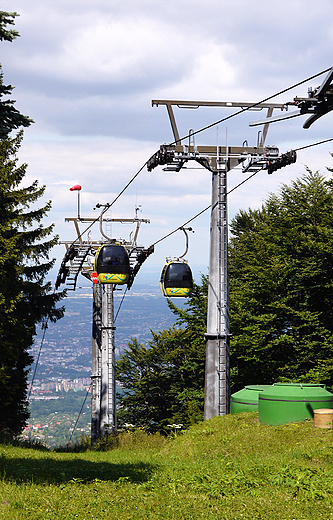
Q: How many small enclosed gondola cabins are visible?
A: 2